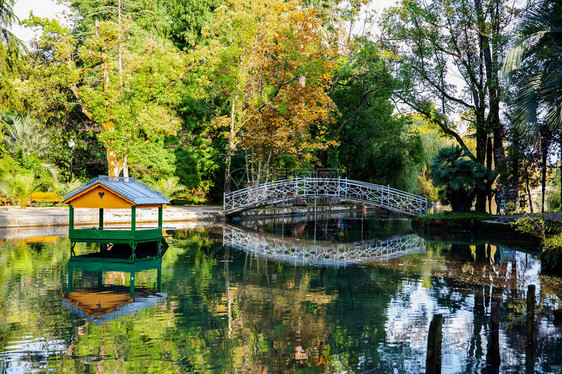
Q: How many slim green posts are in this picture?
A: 4